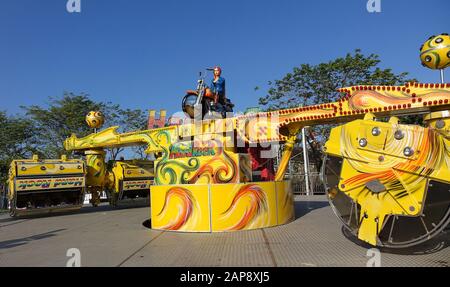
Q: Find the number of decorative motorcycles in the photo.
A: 1